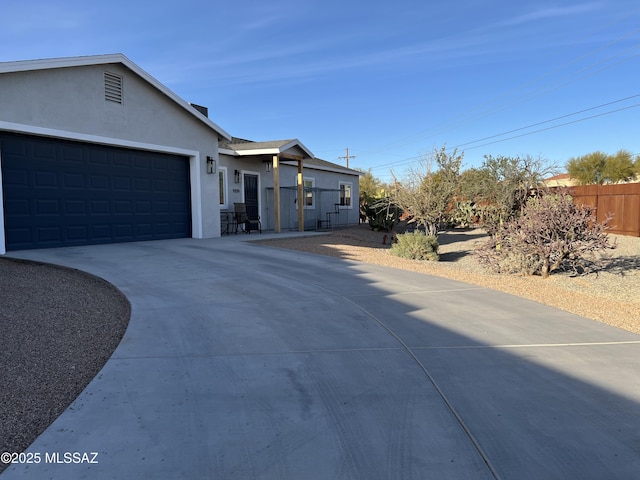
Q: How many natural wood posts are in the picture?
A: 2